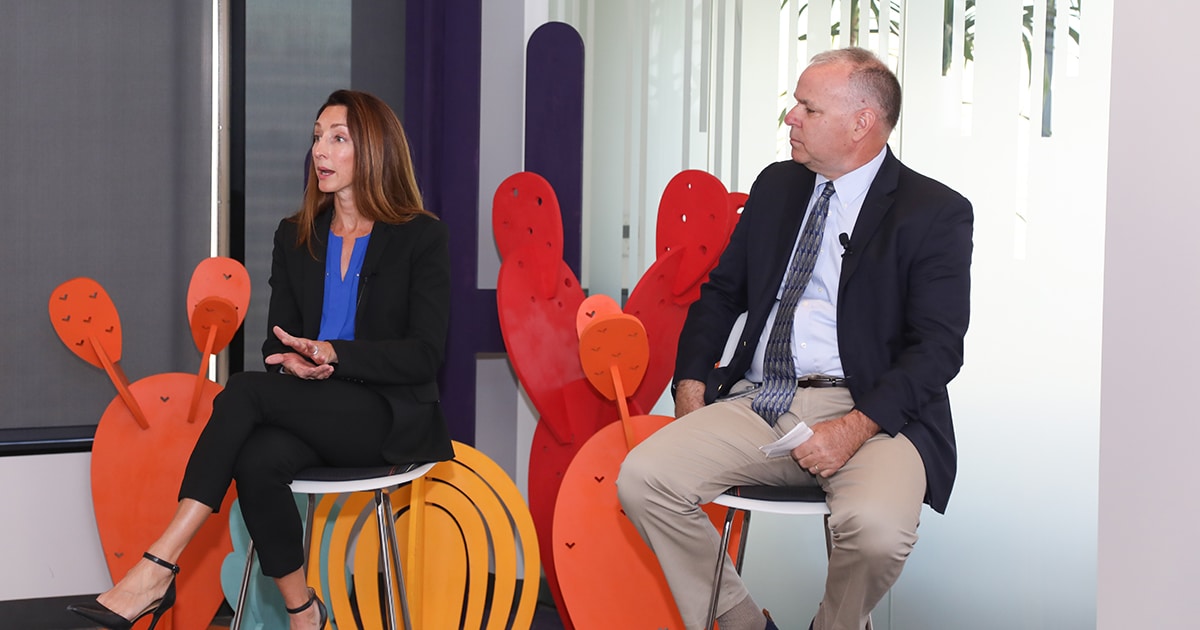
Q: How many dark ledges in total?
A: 1